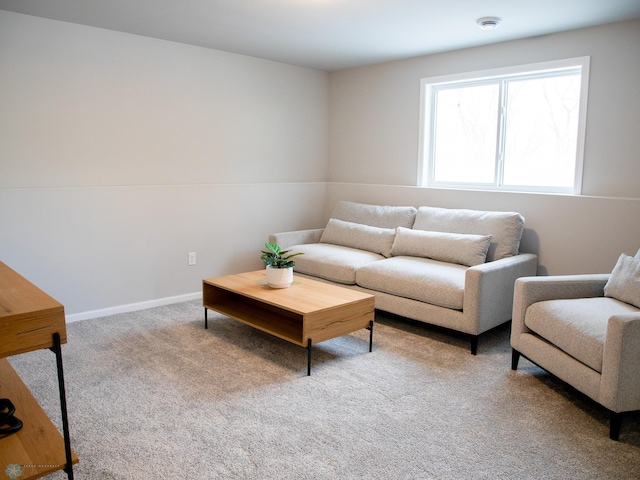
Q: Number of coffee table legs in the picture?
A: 3